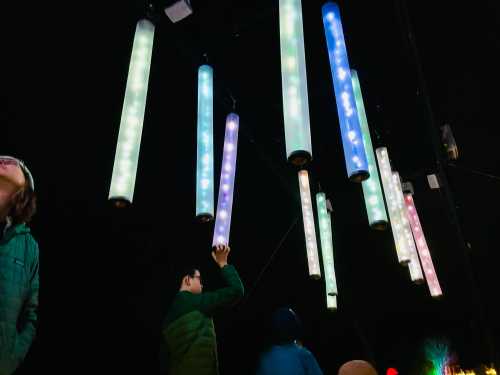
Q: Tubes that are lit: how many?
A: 12